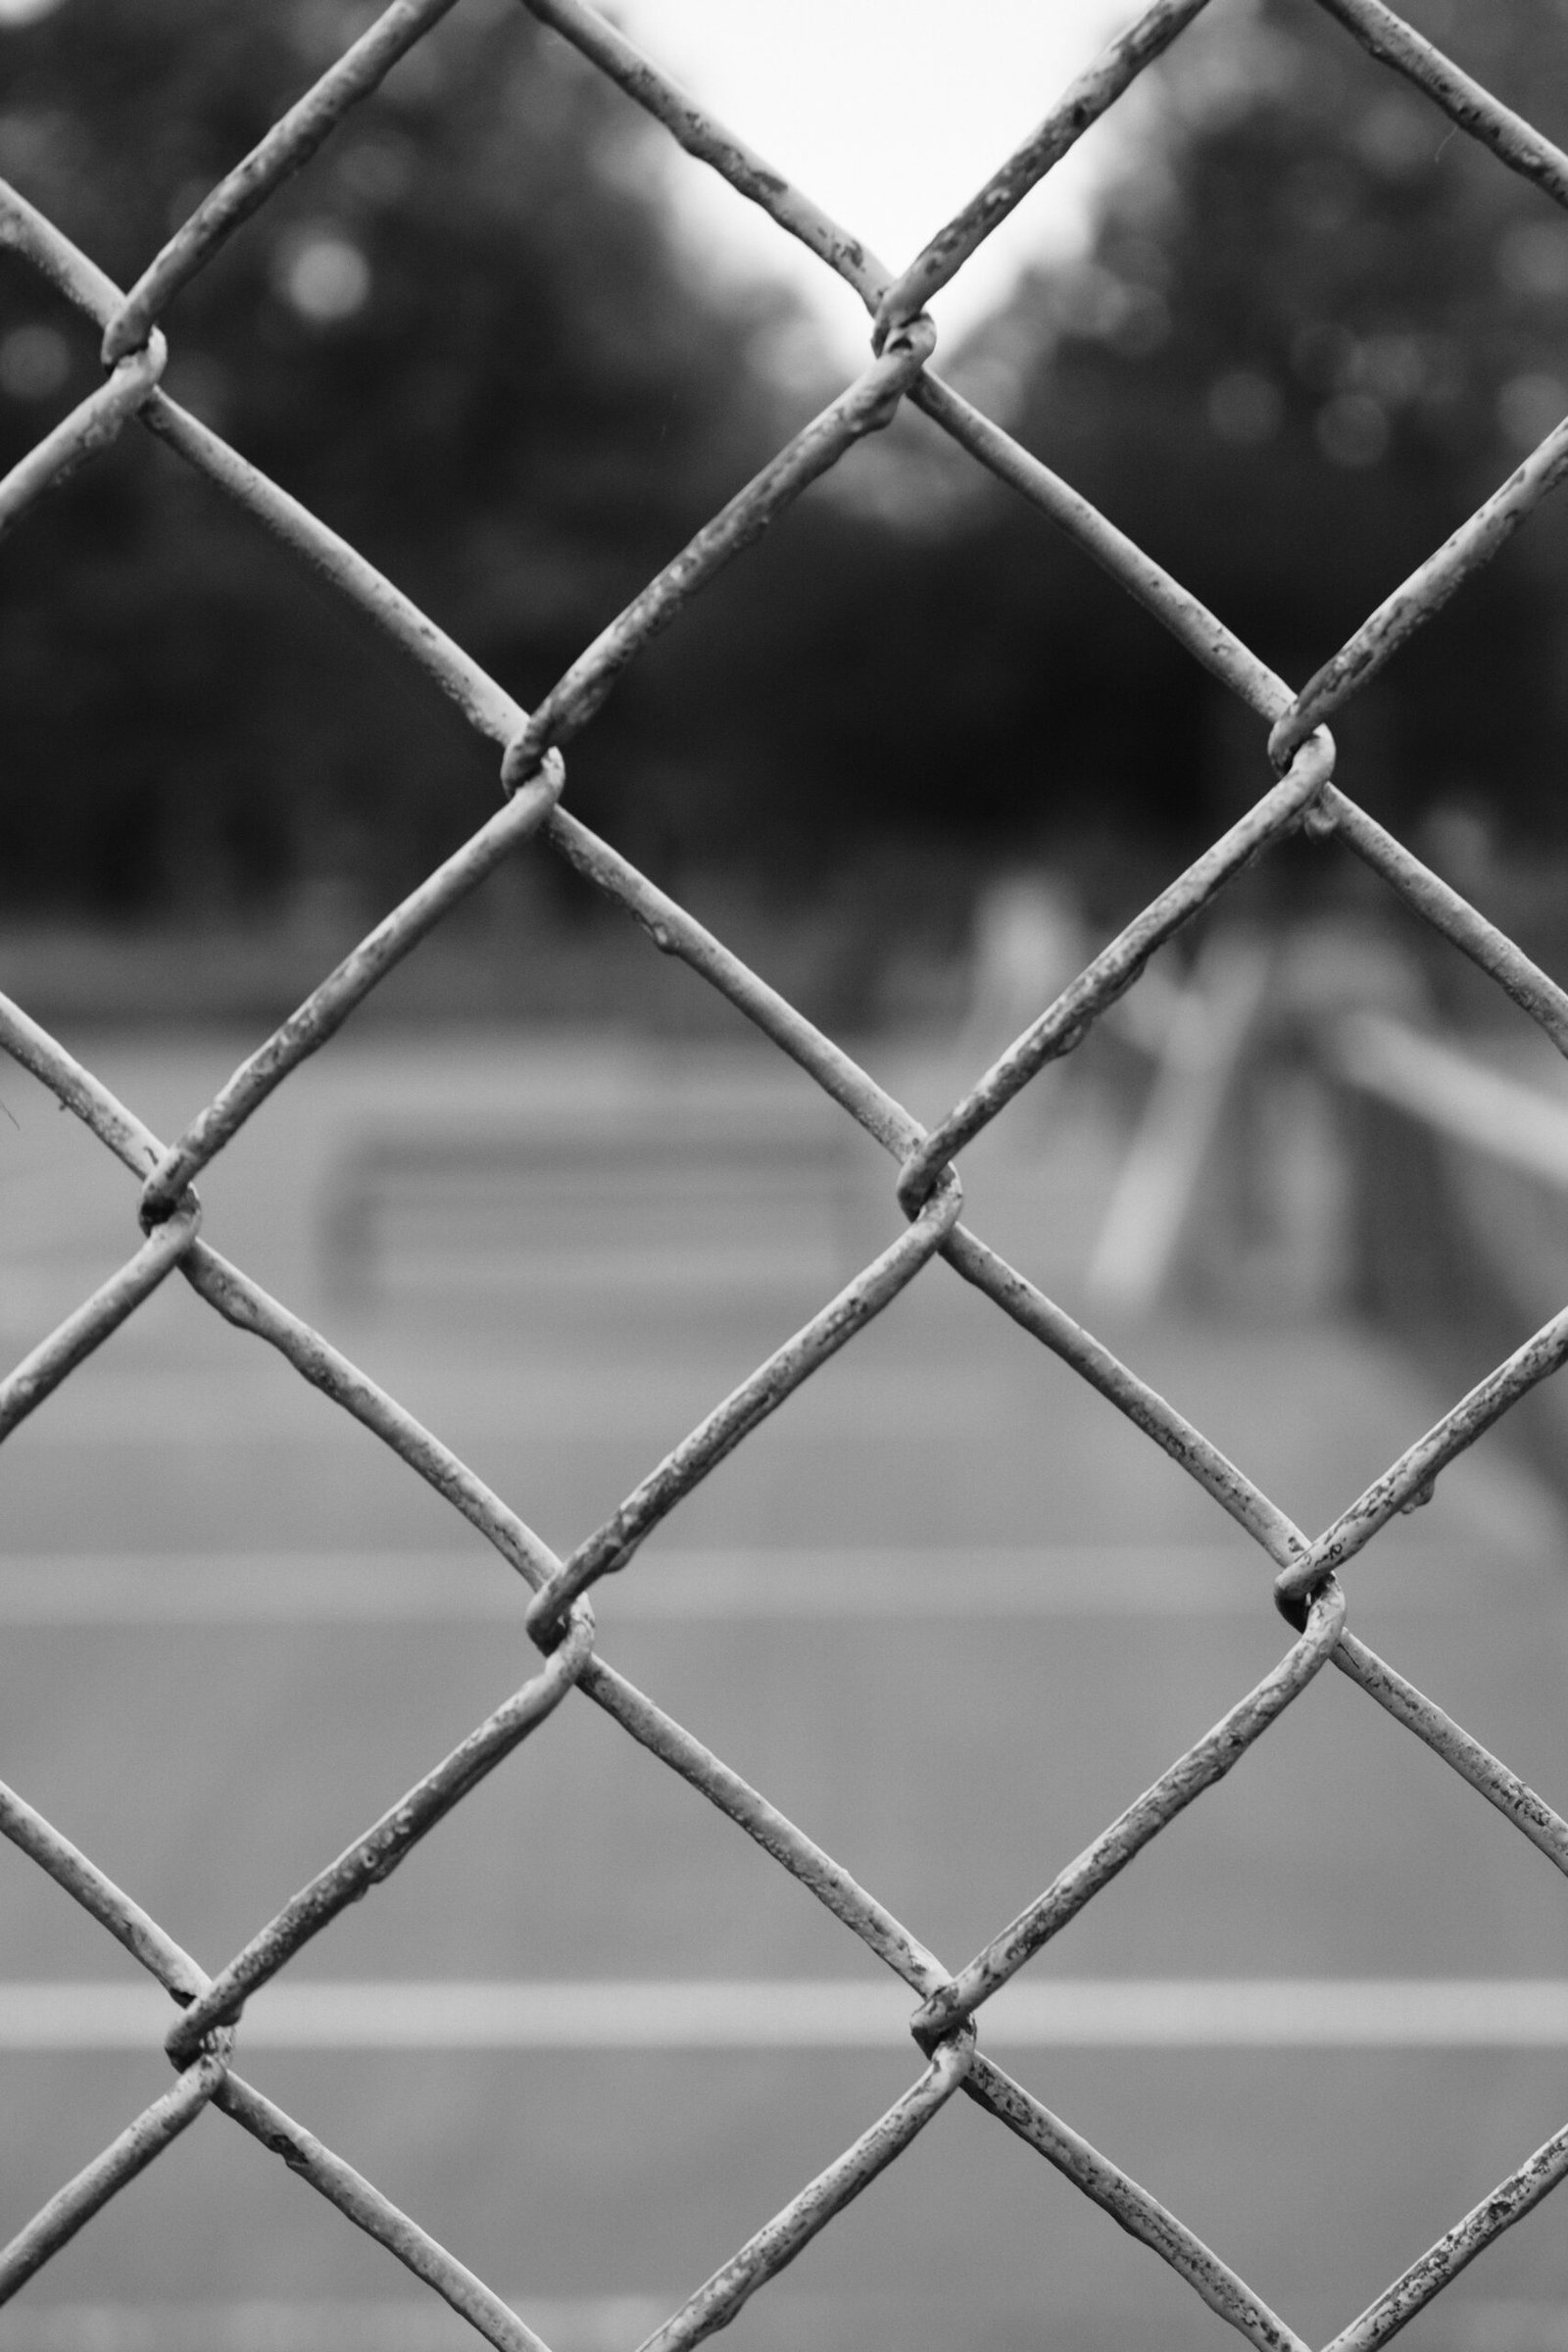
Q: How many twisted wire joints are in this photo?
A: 10